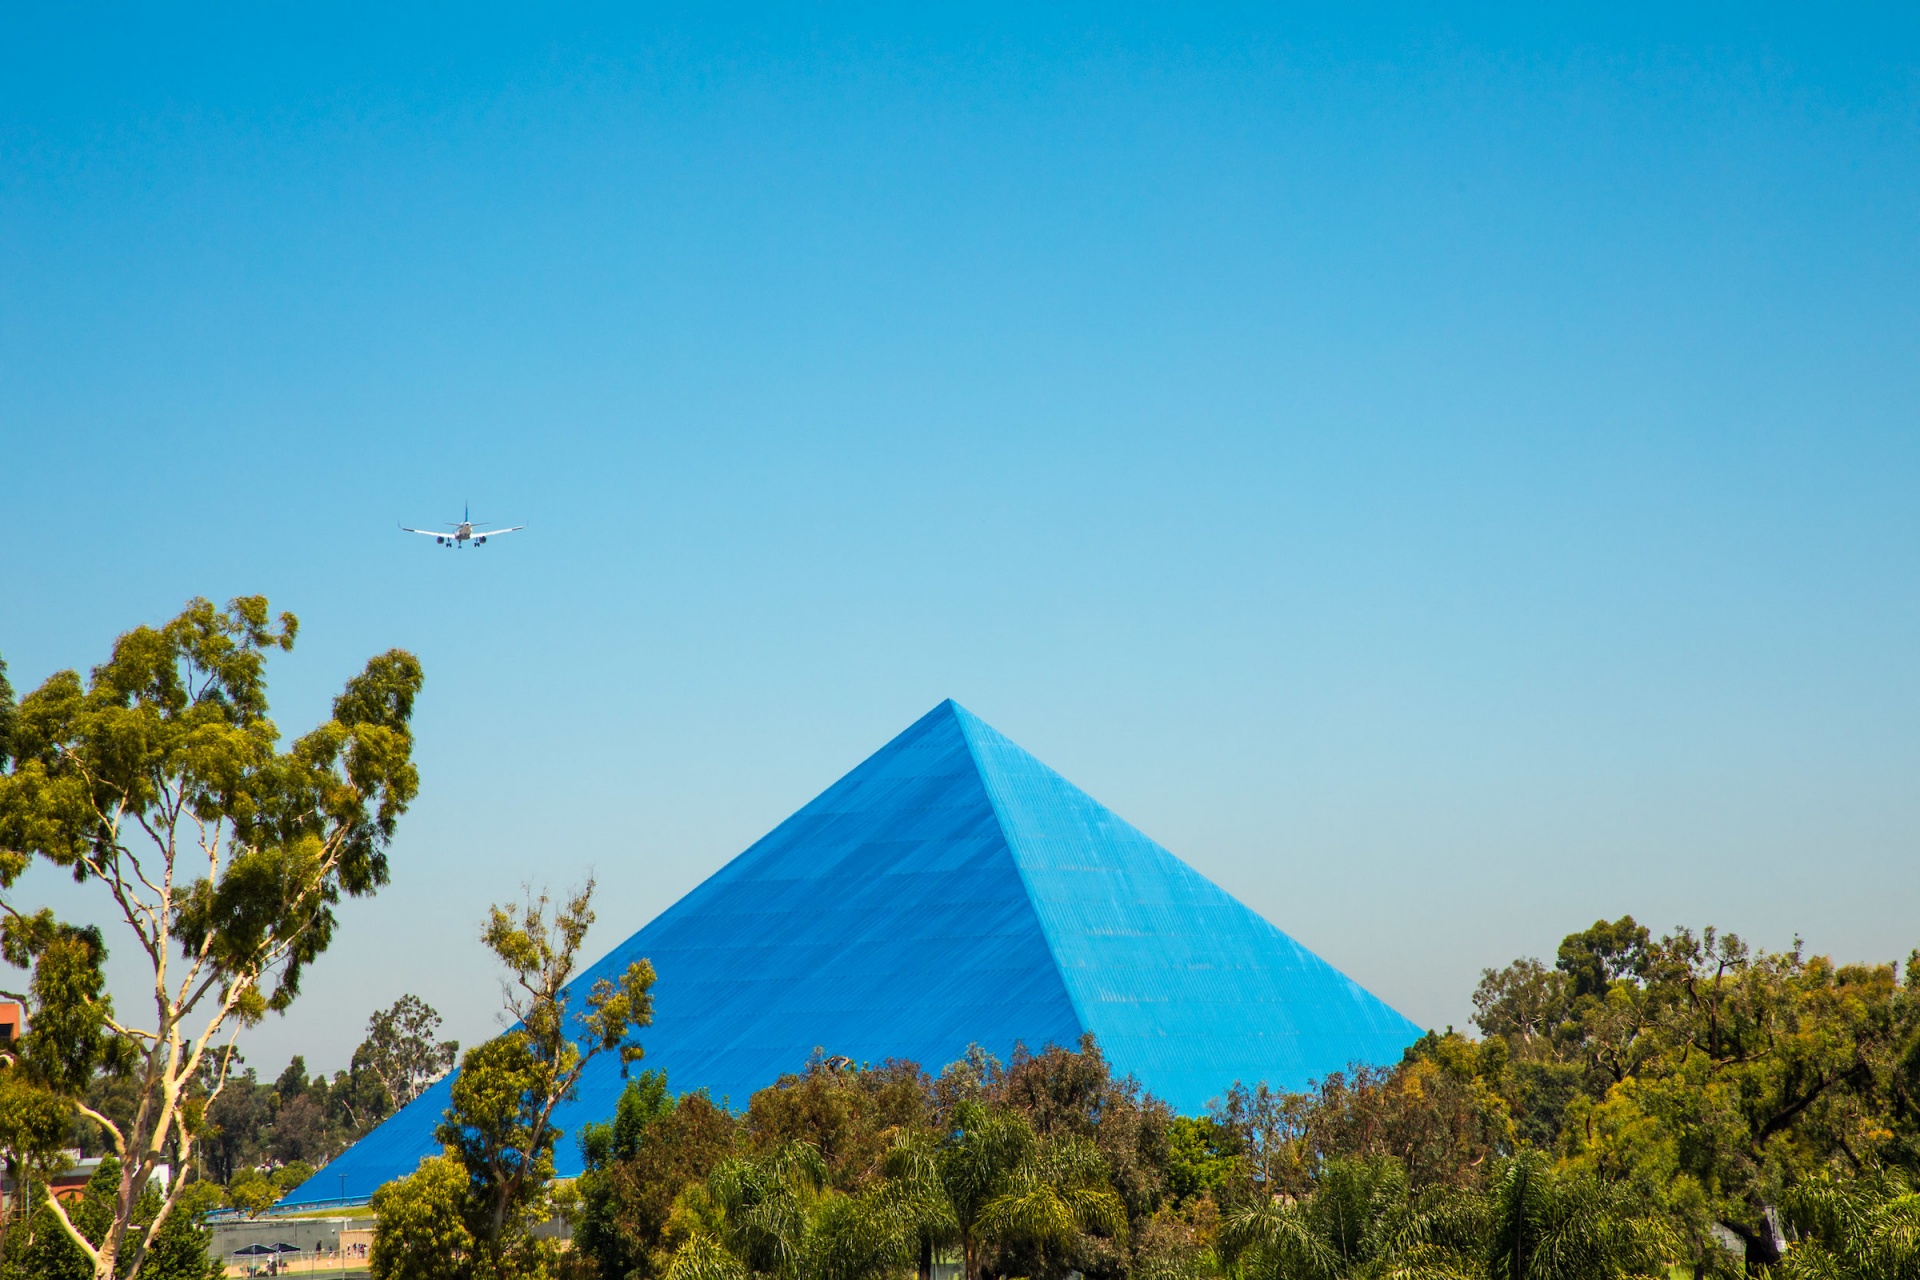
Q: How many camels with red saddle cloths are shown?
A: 0